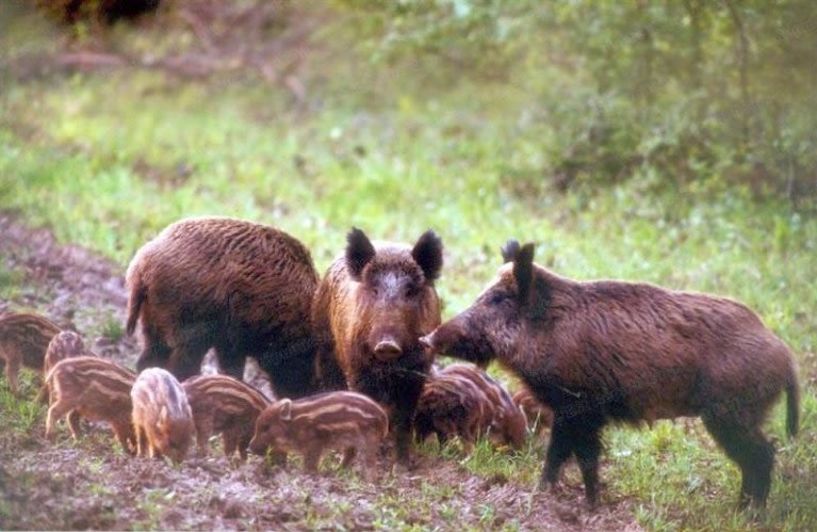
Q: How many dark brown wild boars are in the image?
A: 3